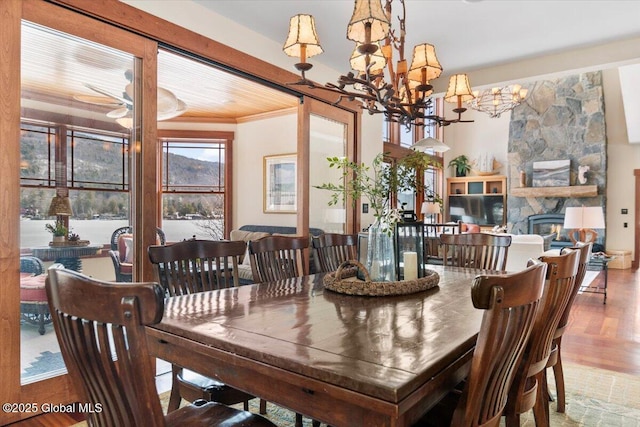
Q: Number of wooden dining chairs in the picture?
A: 8